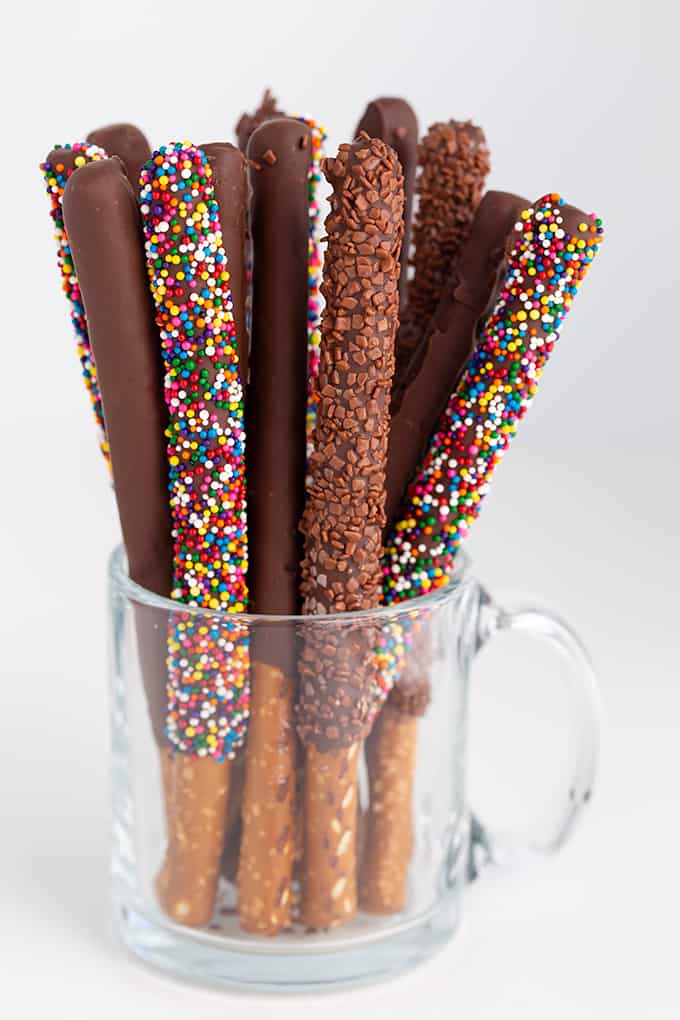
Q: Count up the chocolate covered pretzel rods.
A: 13